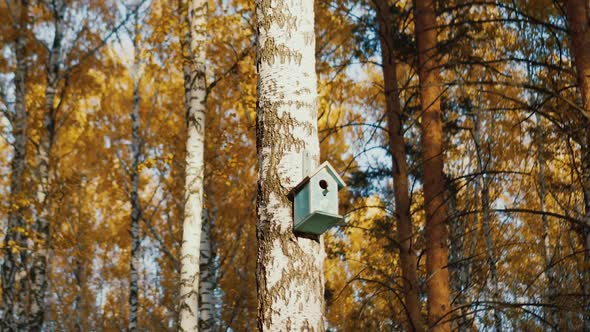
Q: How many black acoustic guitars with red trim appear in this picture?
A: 0